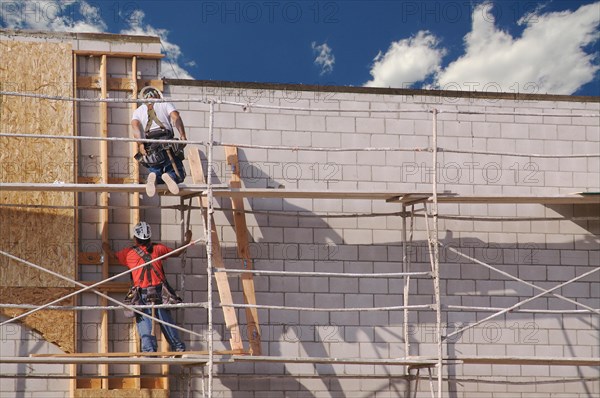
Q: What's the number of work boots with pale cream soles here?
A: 2